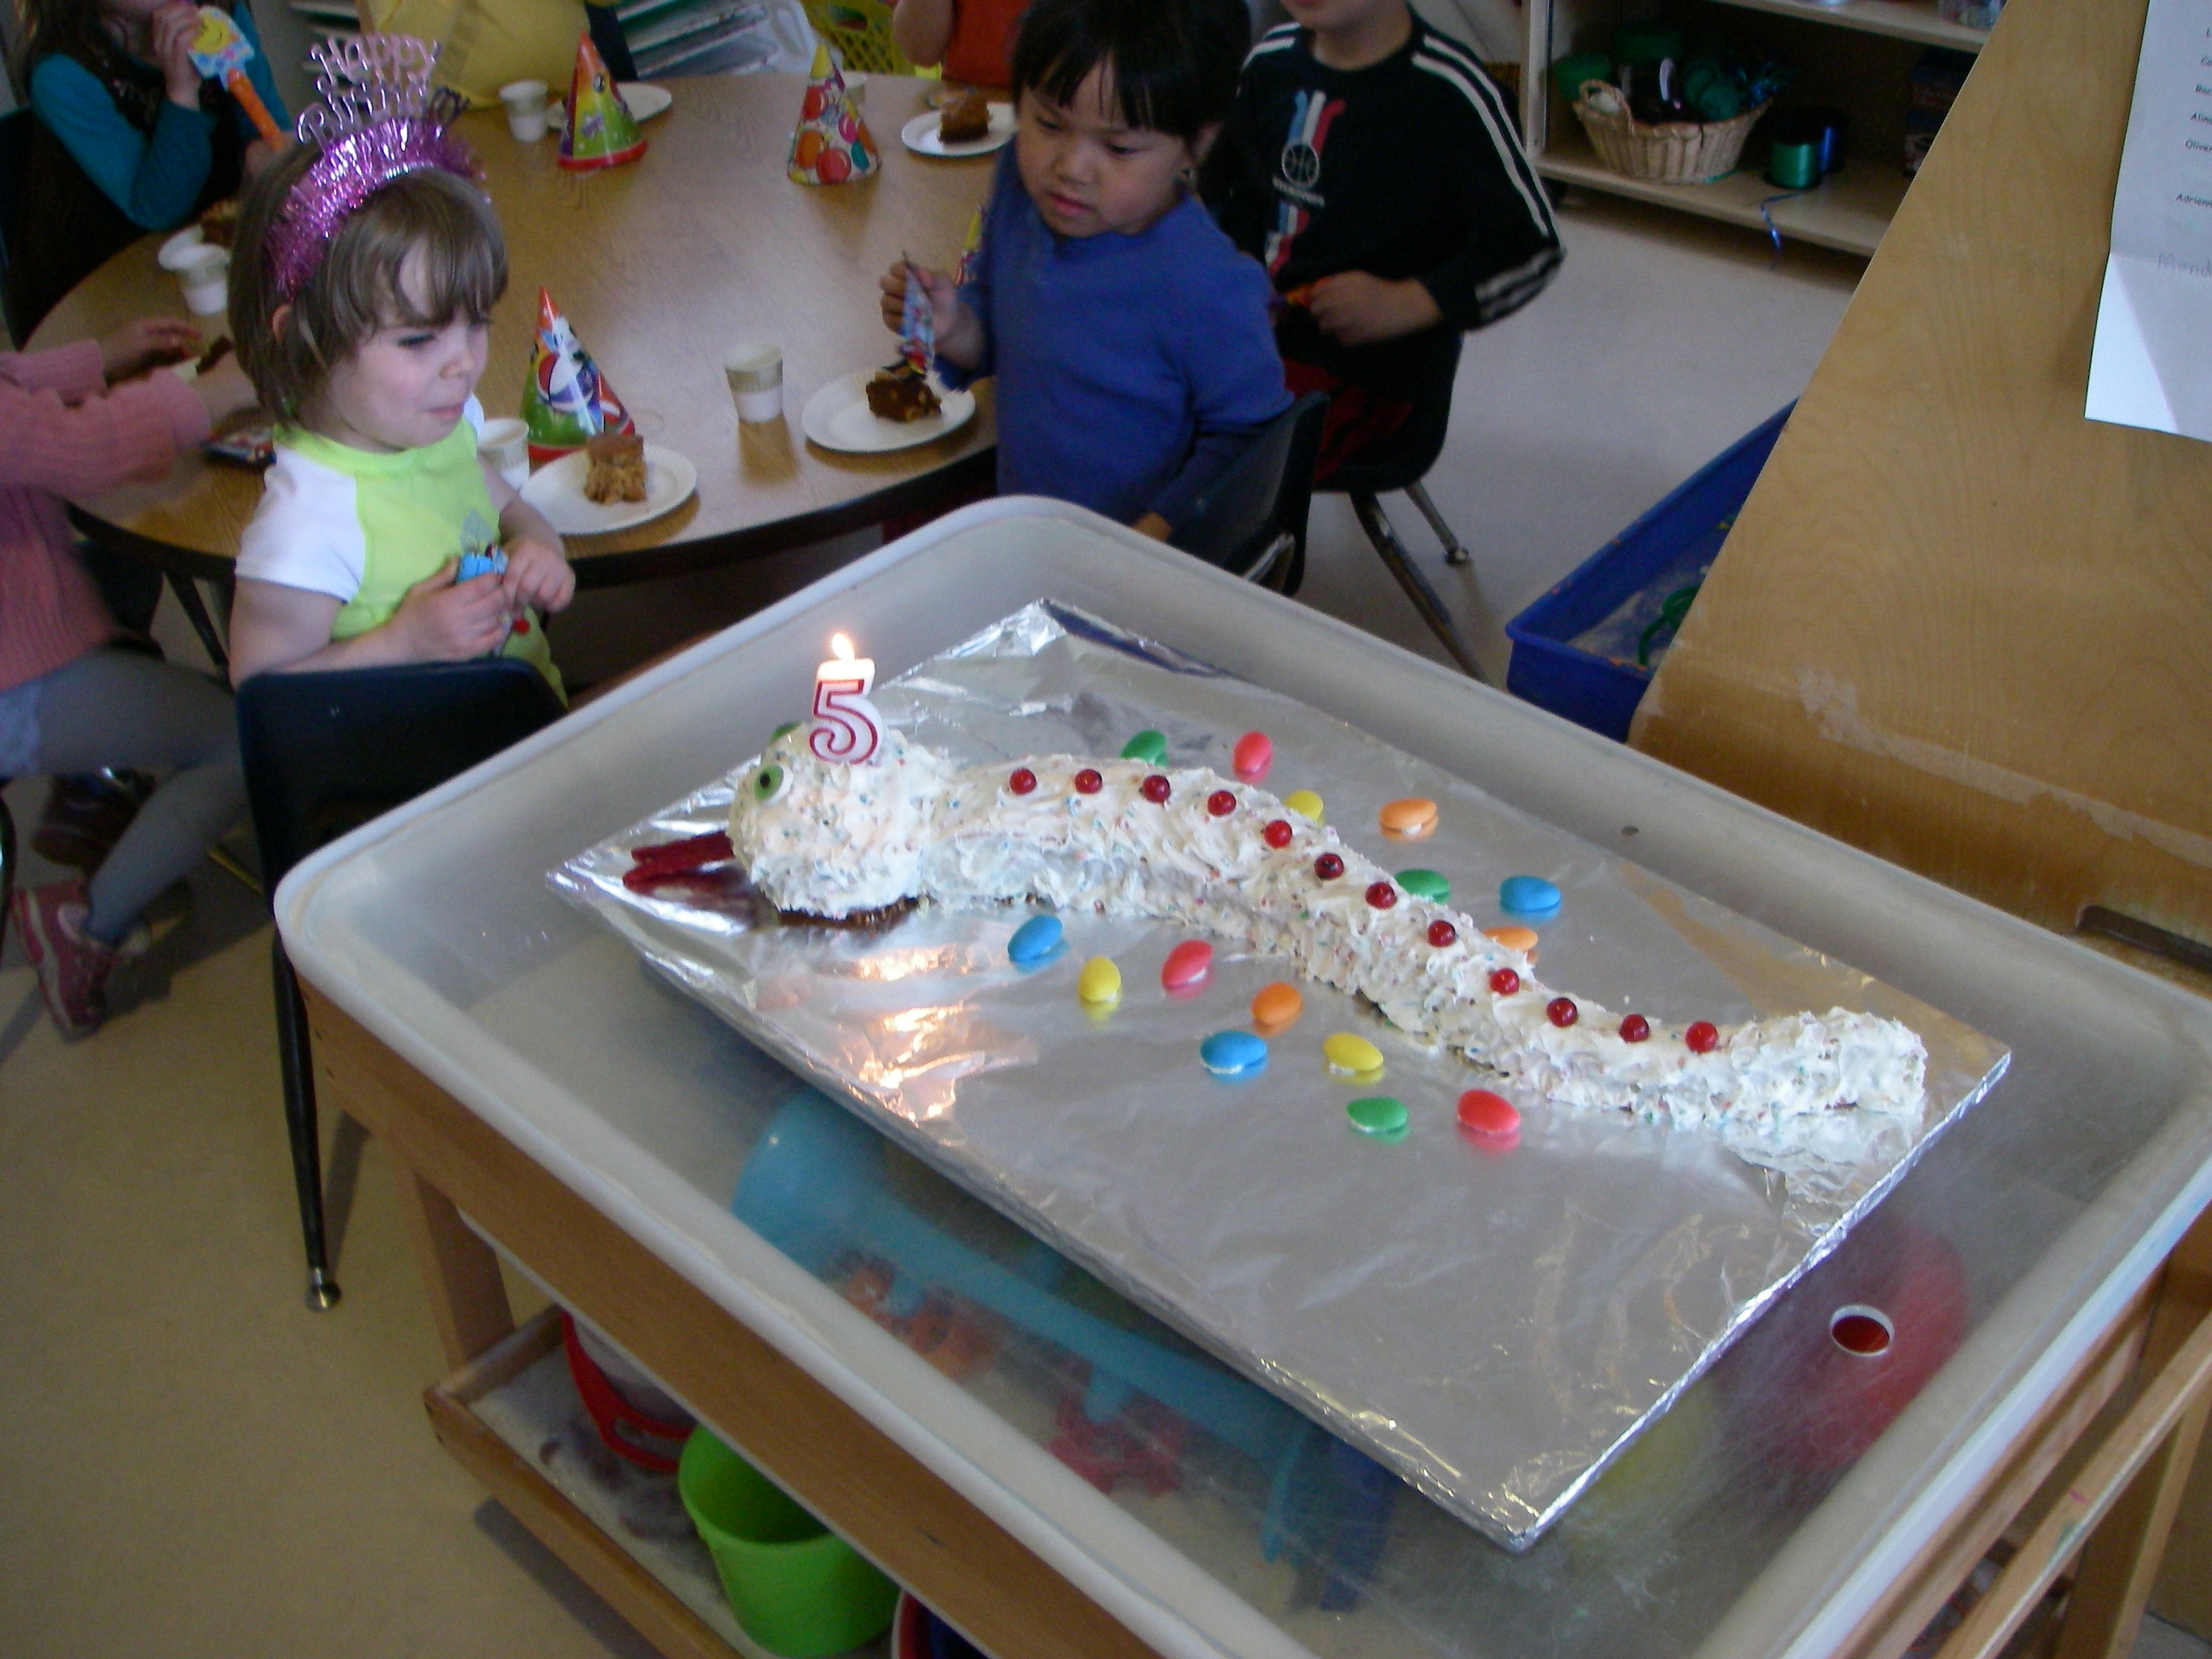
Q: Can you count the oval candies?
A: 15